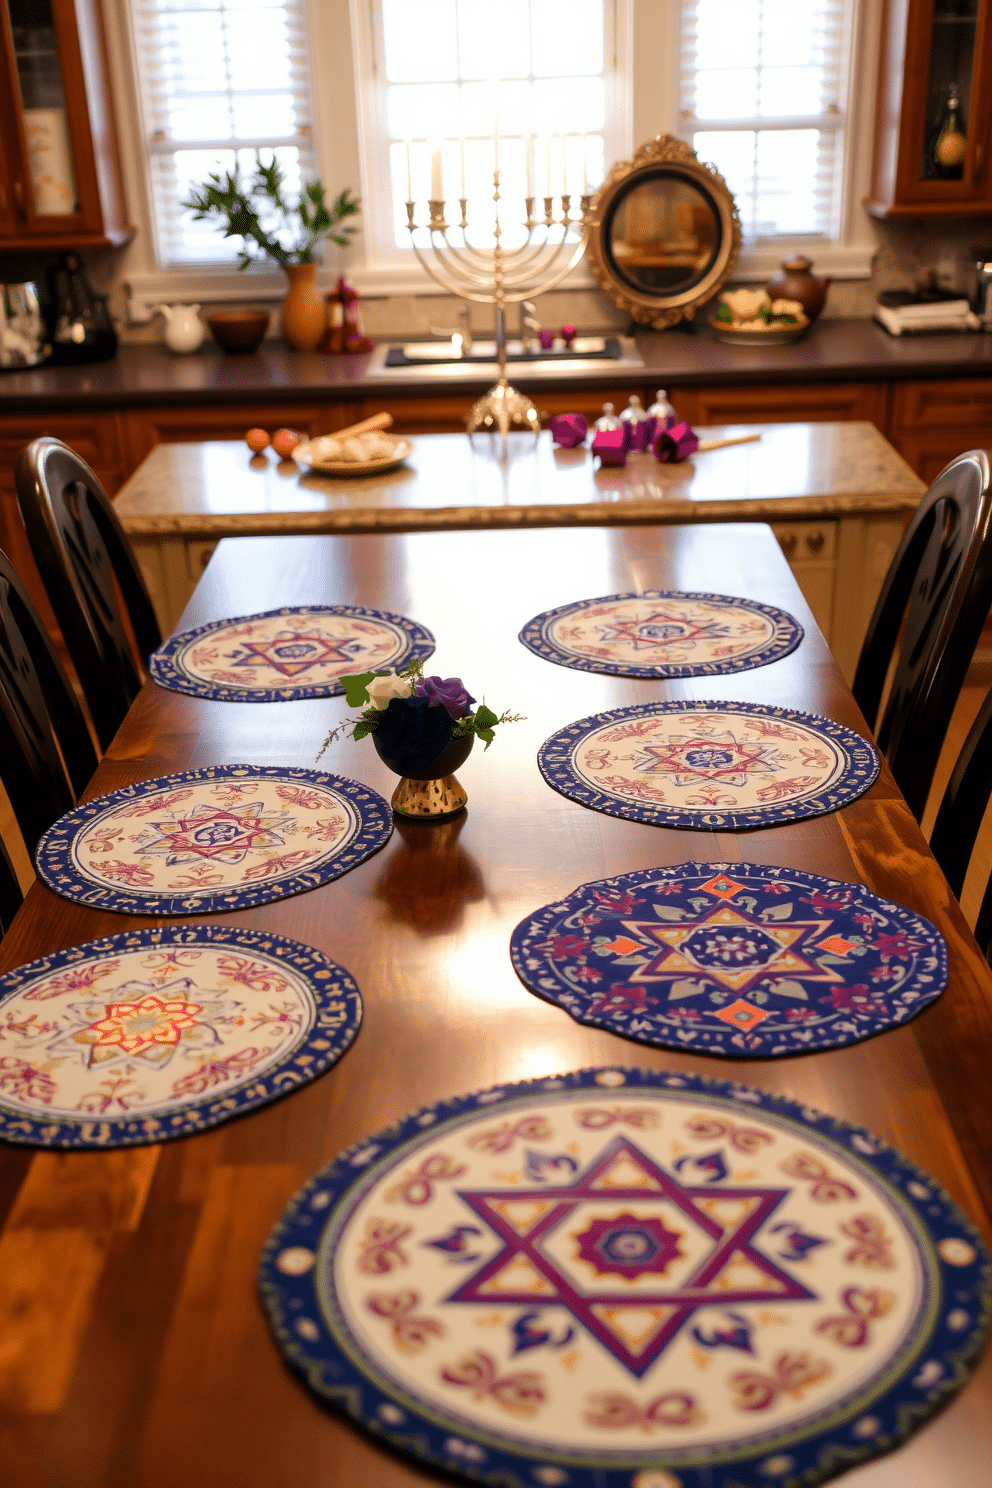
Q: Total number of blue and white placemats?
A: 6